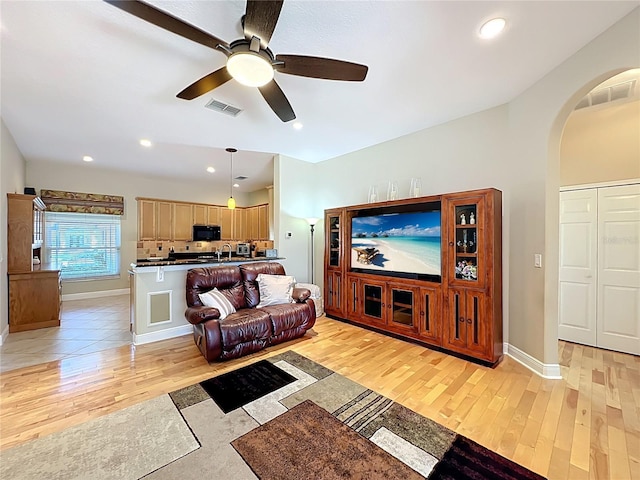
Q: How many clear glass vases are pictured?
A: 3